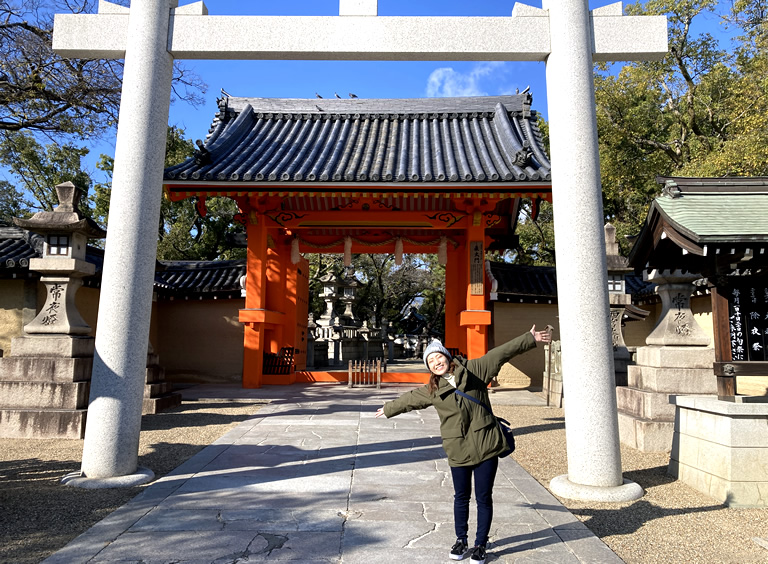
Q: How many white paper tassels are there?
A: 4